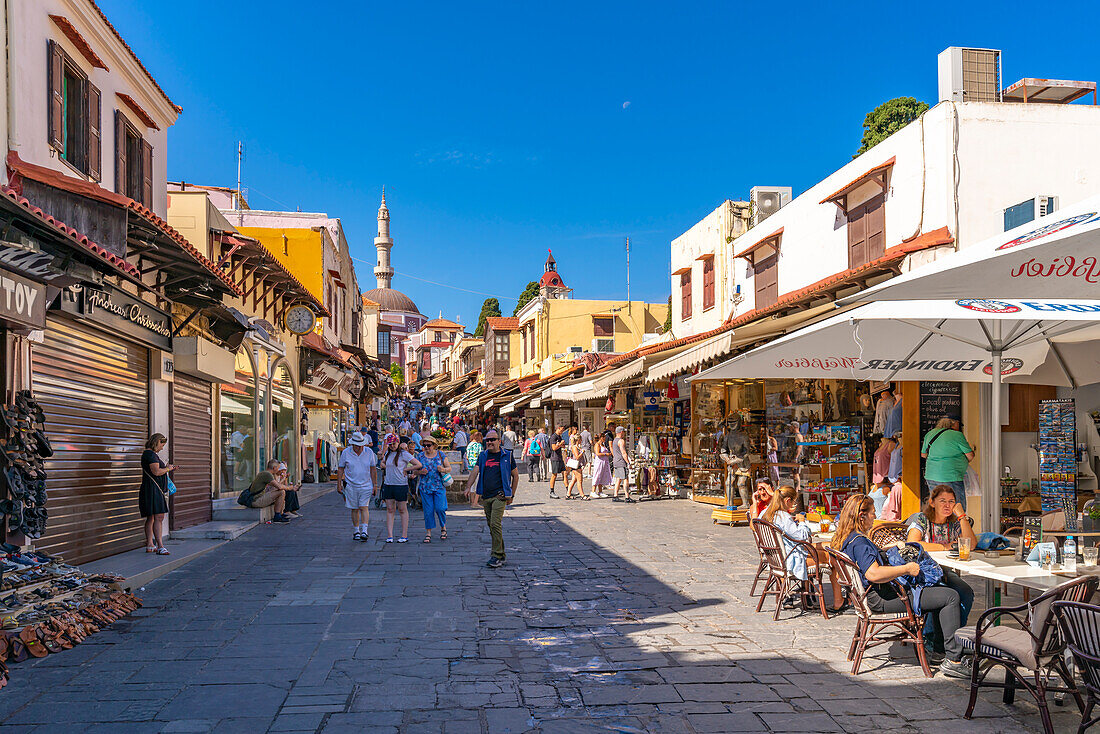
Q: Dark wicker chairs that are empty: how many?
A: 2